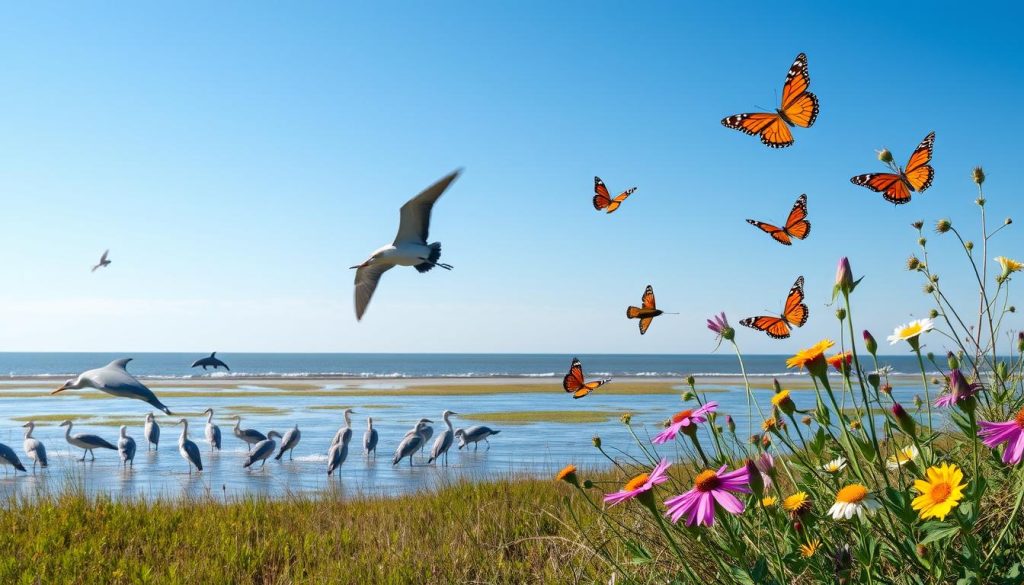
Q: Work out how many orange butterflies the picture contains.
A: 7